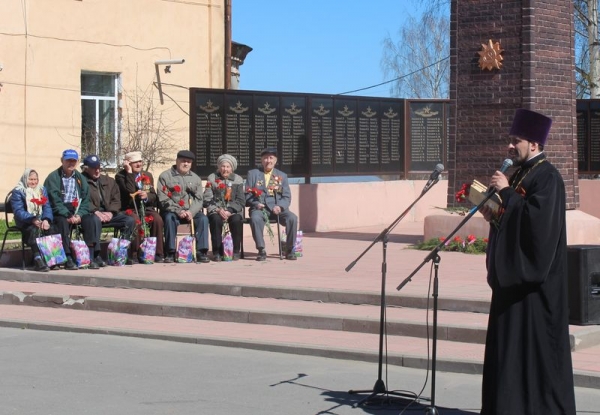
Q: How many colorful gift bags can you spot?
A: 7